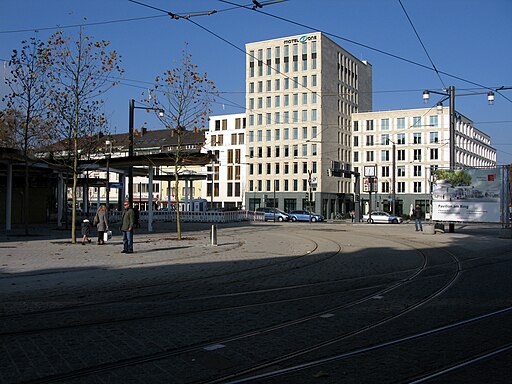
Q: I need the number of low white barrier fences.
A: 1